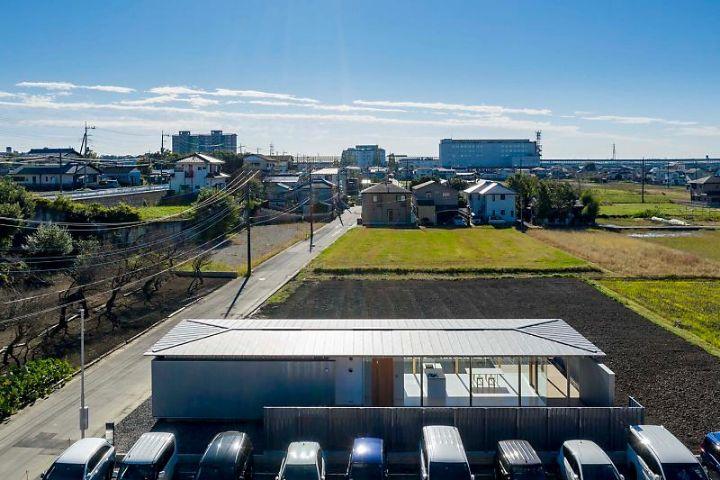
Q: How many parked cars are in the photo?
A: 10